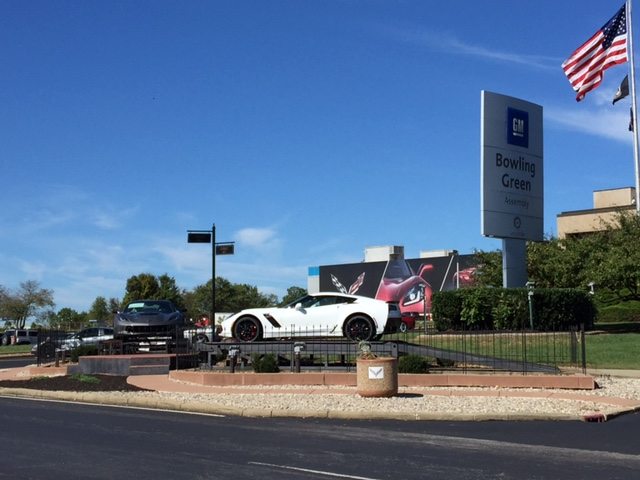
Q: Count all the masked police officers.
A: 0